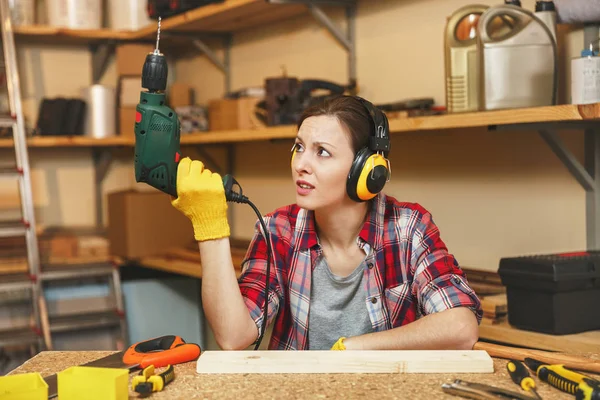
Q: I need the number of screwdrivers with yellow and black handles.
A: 1